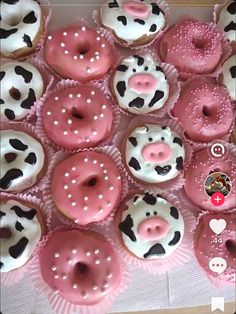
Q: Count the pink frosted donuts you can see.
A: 8